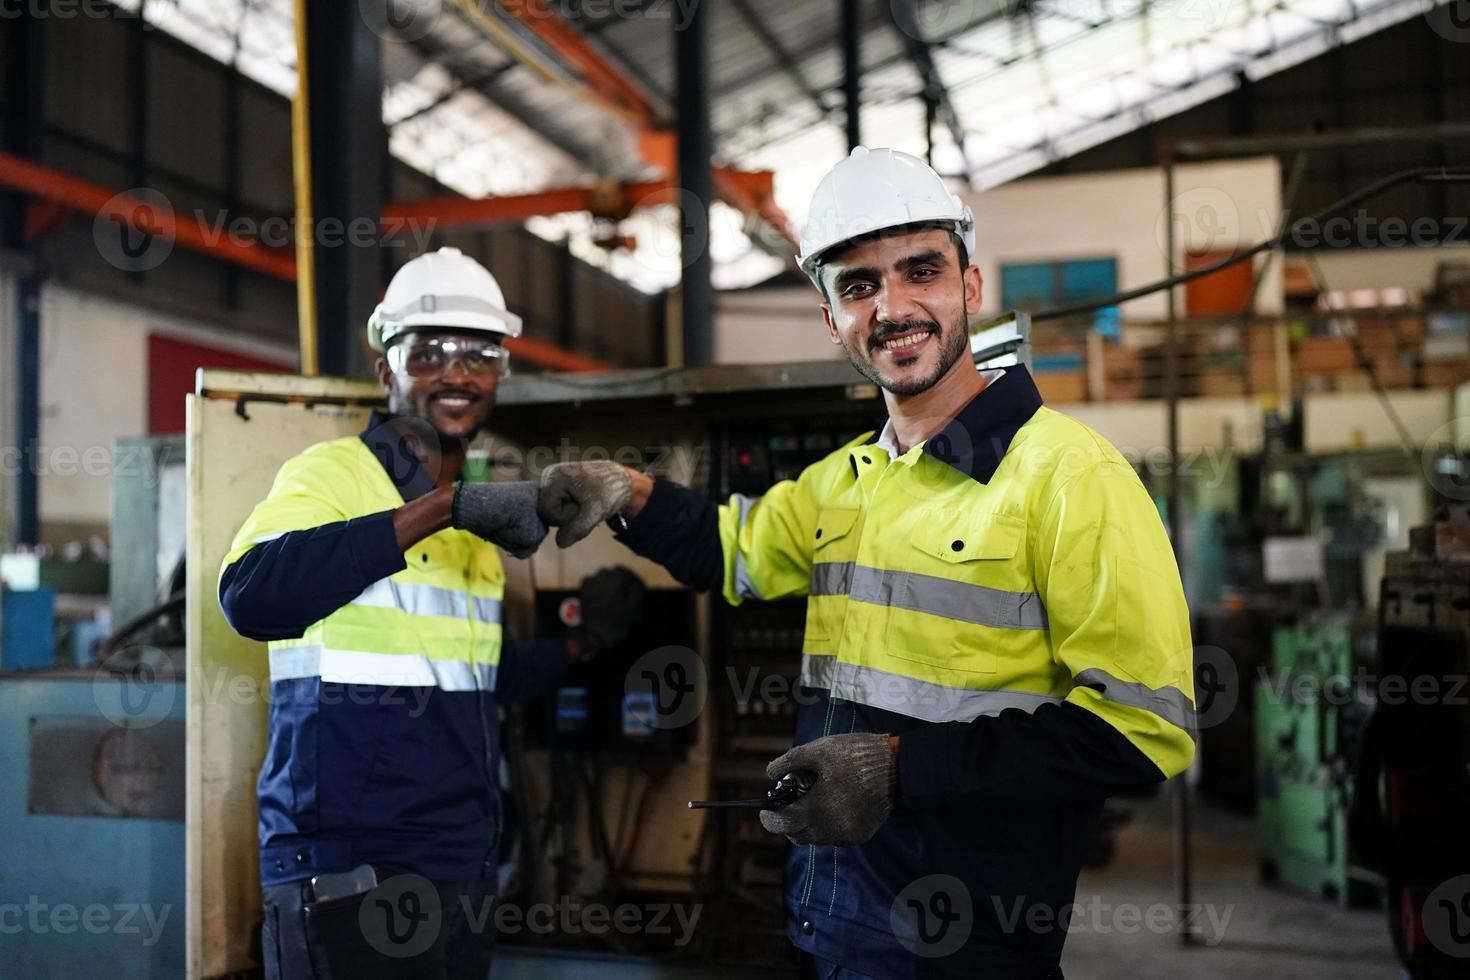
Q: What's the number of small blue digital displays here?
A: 2